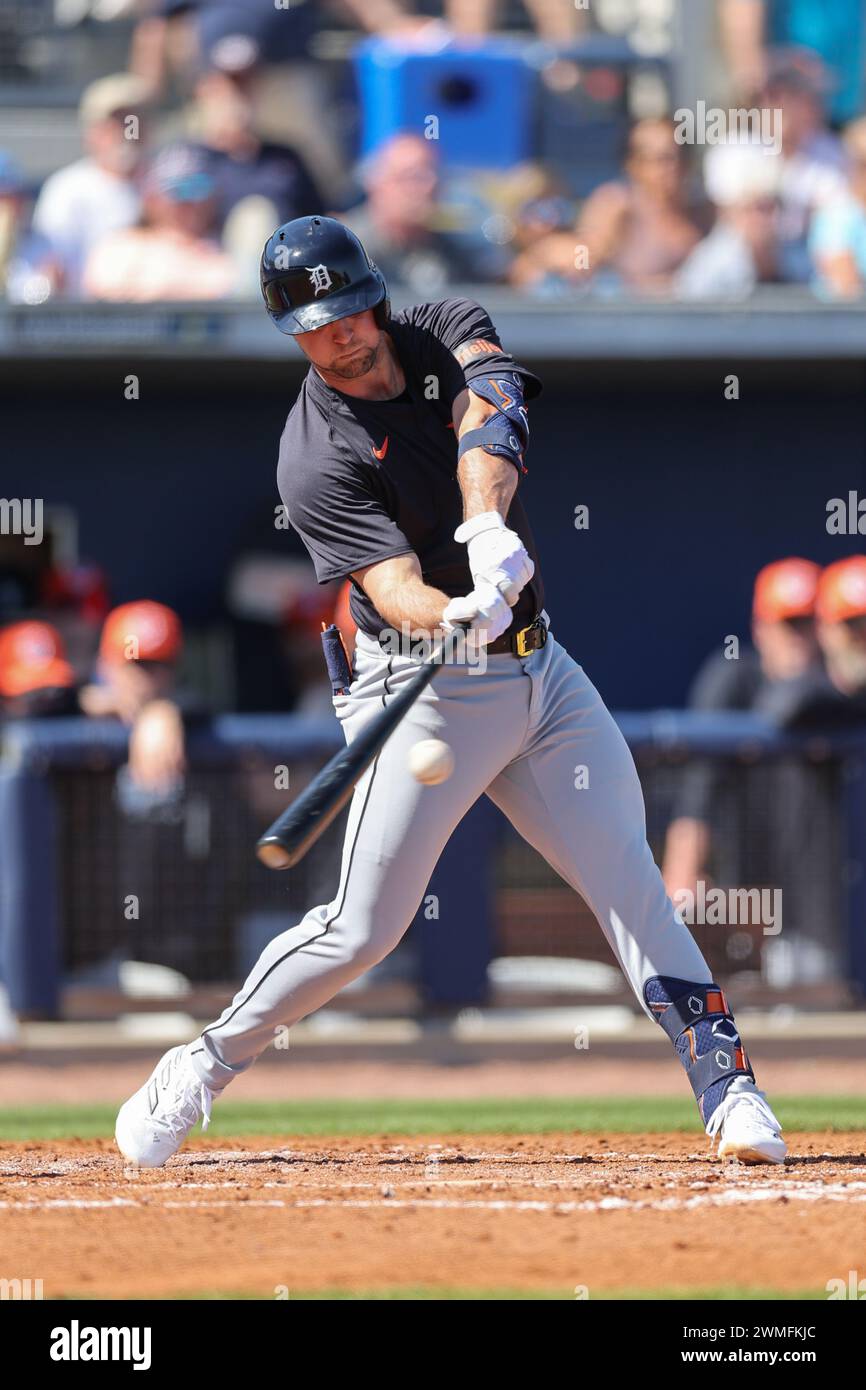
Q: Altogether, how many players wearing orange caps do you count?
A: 4